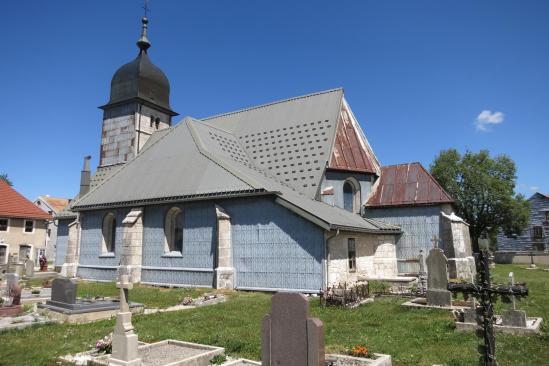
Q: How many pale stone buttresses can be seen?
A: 4